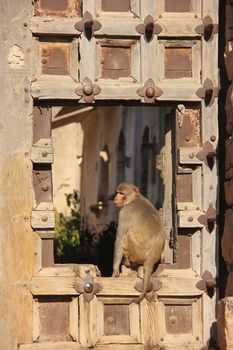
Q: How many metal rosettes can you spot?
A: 11